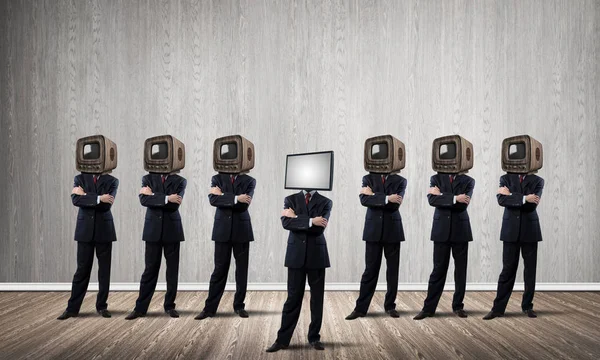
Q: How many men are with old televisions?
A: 6